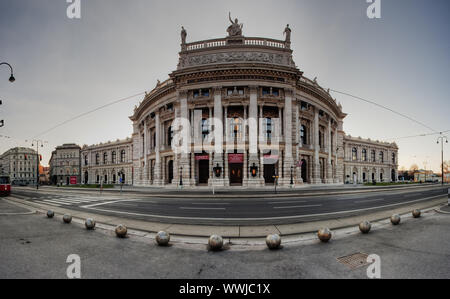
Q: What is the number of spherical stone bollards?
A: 11